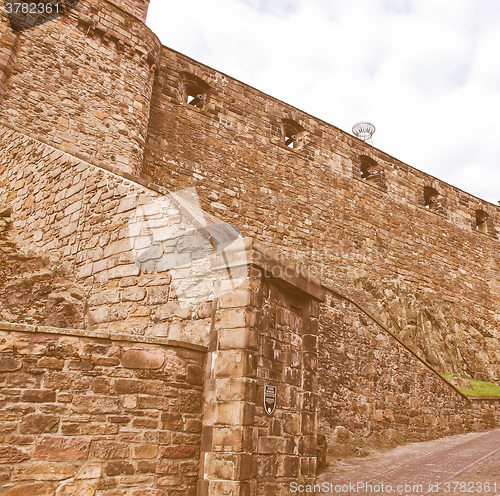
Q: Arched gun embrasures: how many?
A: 5